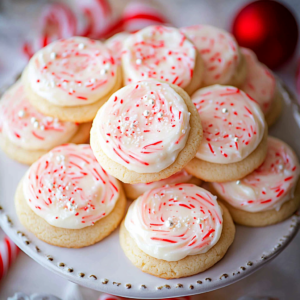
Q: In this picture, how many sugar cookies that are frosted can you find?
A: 12